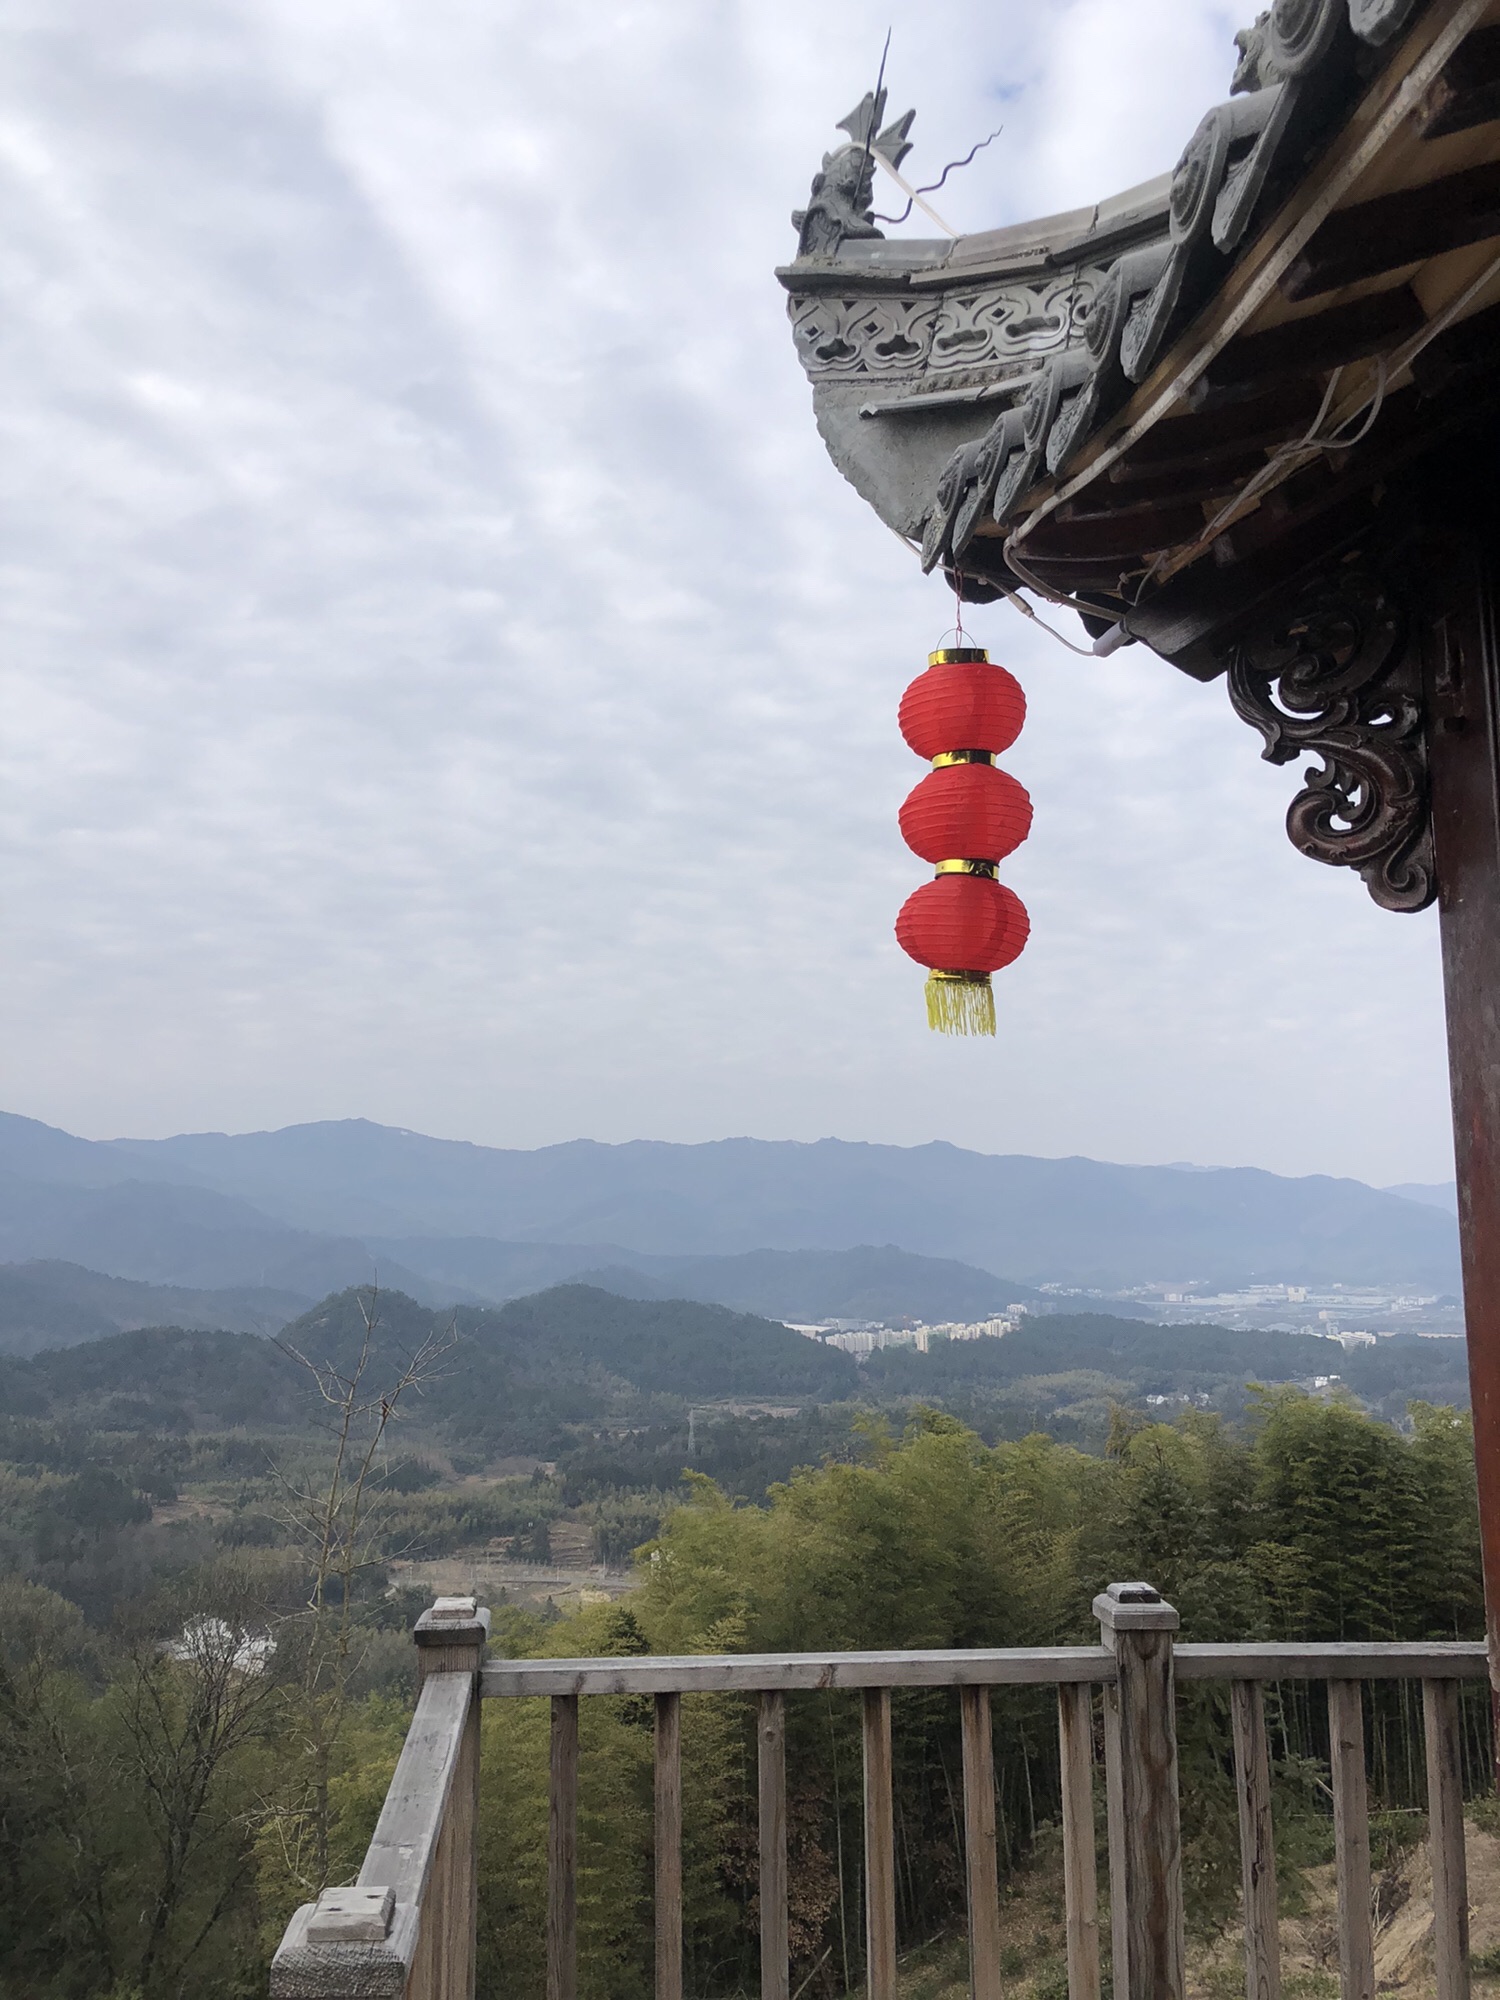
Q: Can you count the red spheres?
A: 3